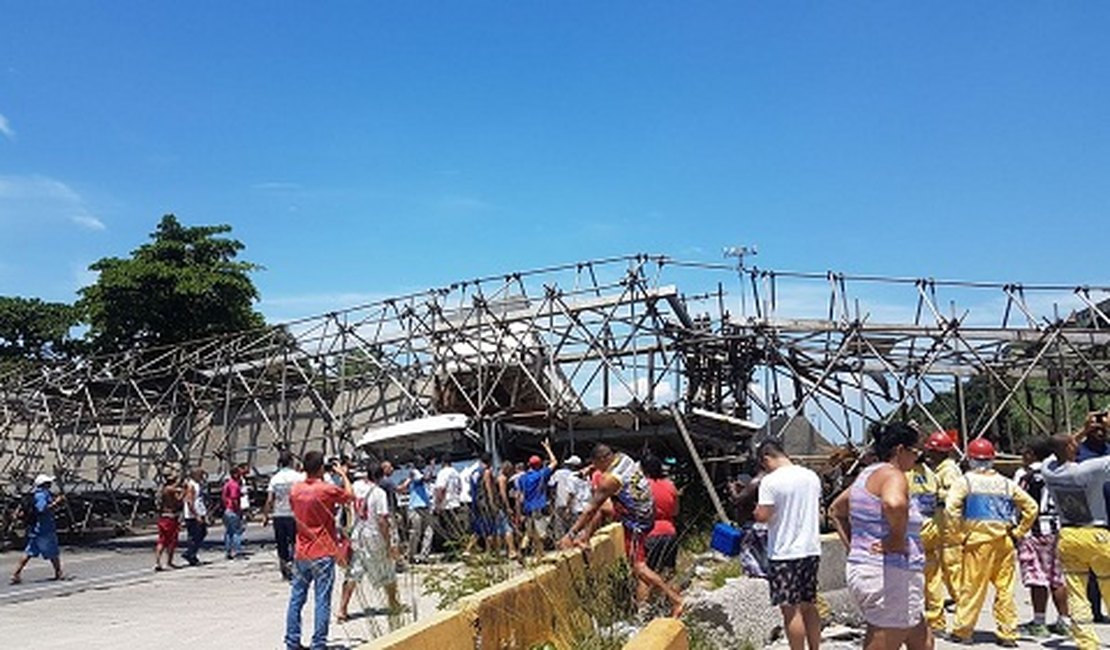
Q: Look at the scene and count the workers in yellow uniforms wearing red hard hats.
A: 2